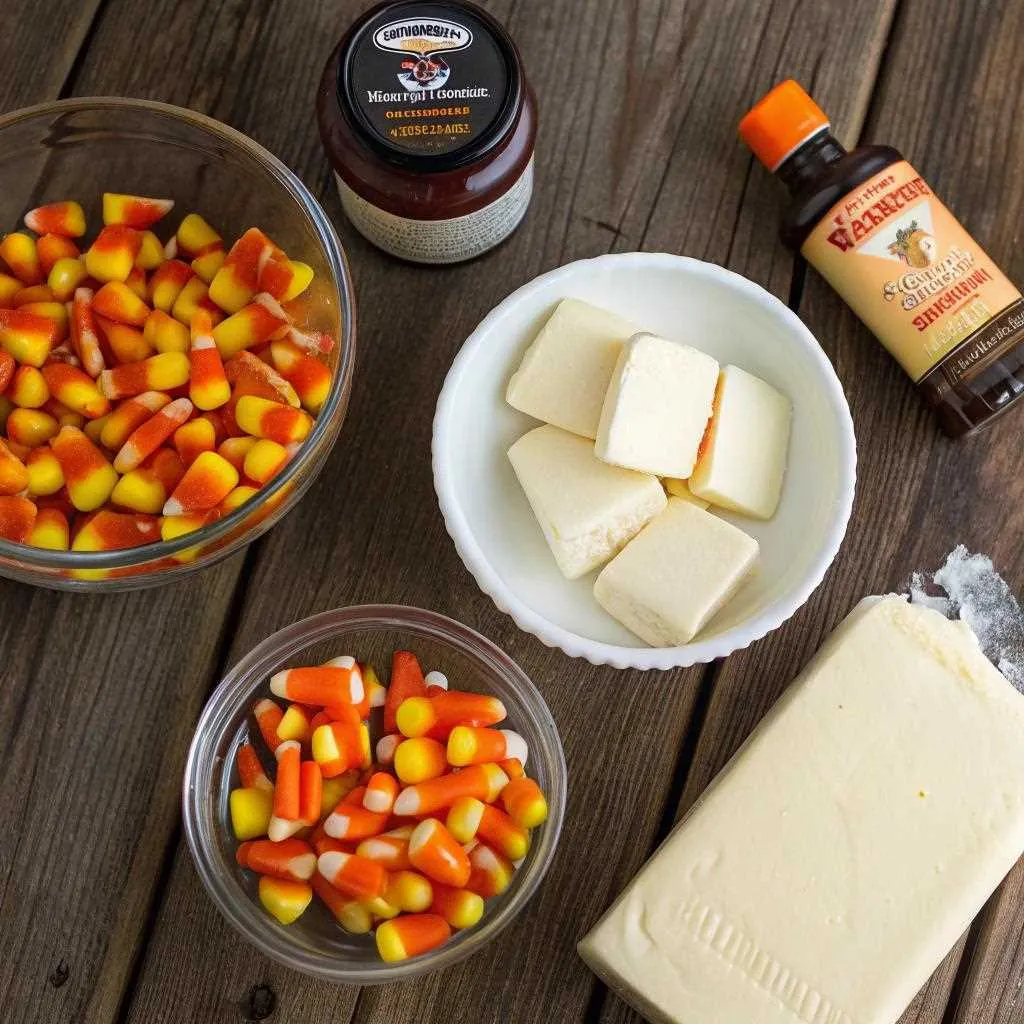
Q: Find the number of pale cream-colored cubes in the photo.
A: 5